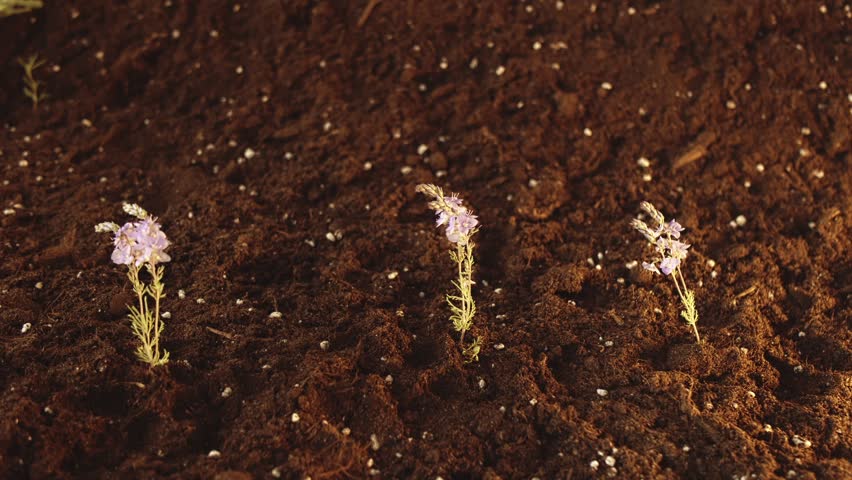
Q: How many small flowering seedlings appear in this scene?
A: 3